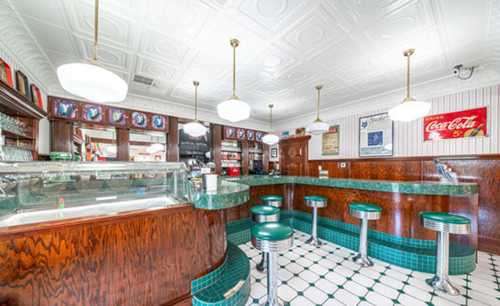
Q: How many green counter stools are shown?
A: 6